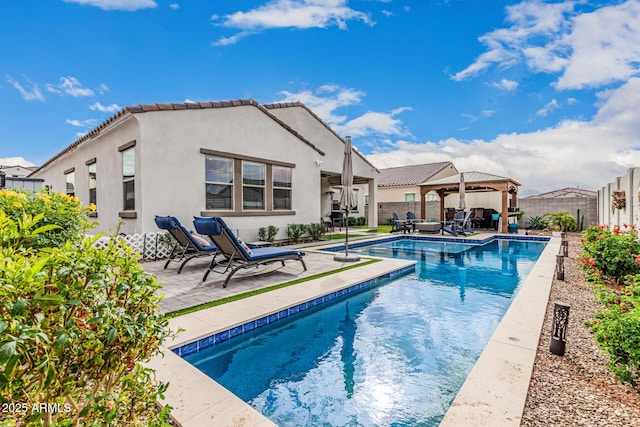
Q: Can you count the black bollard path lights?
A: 4